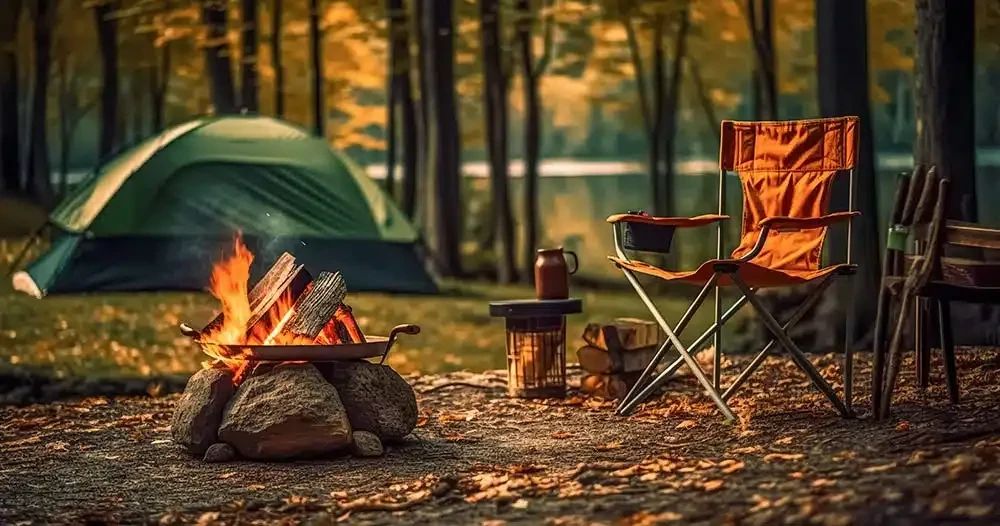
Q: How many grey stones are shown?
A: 5